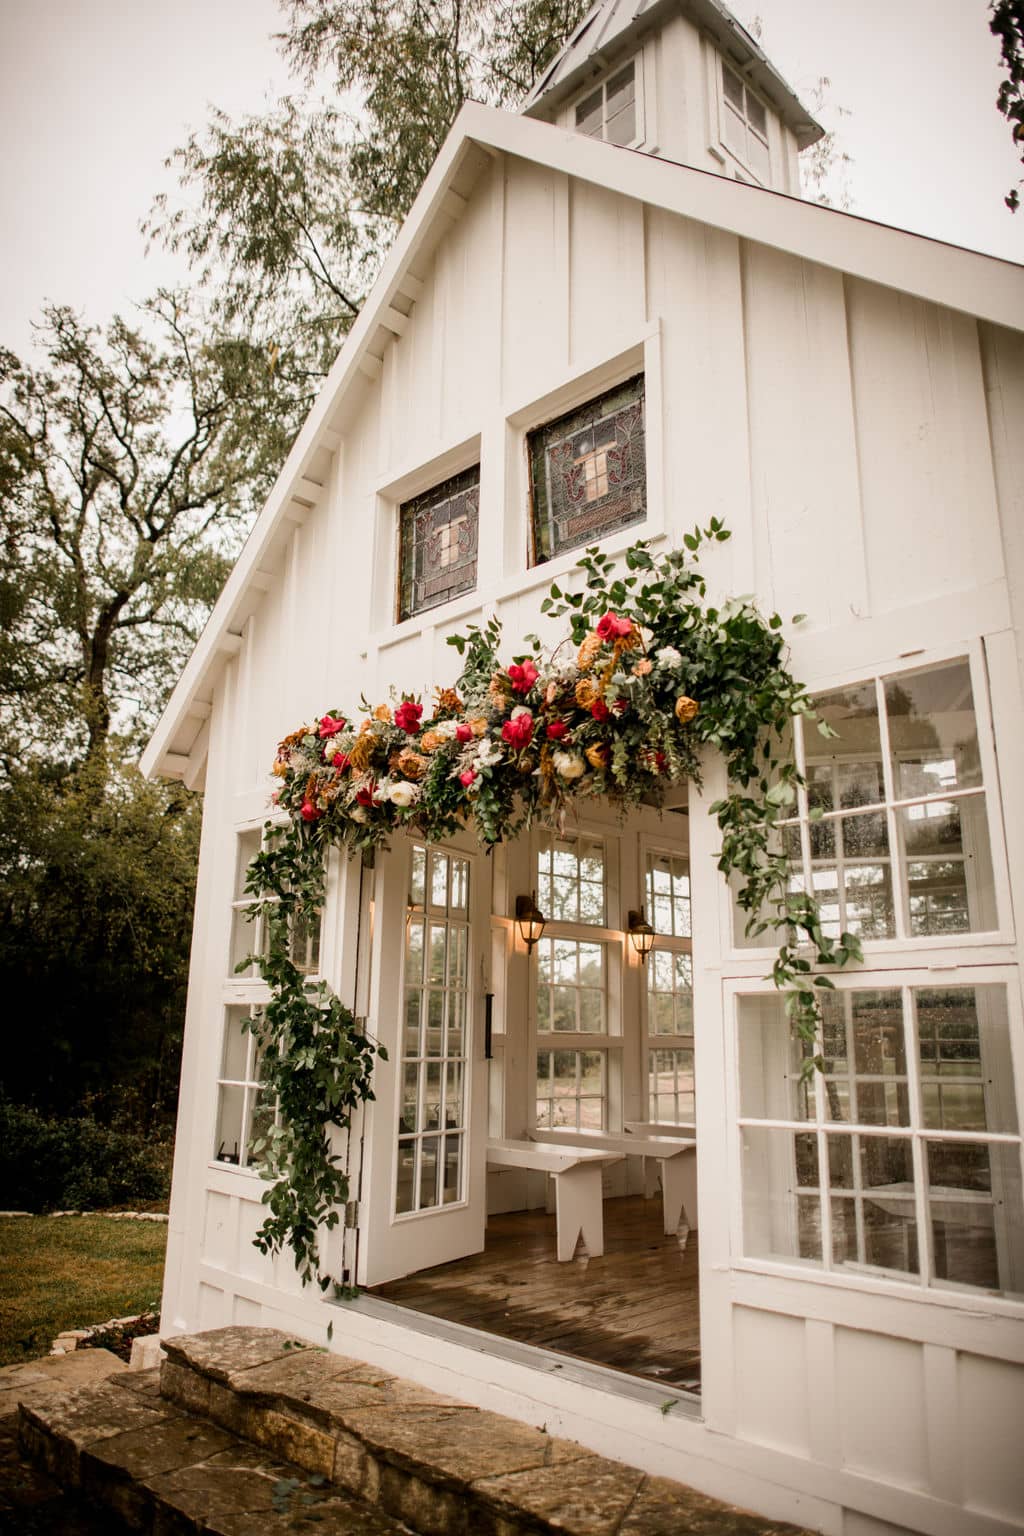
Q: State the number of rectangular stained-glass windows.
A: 2